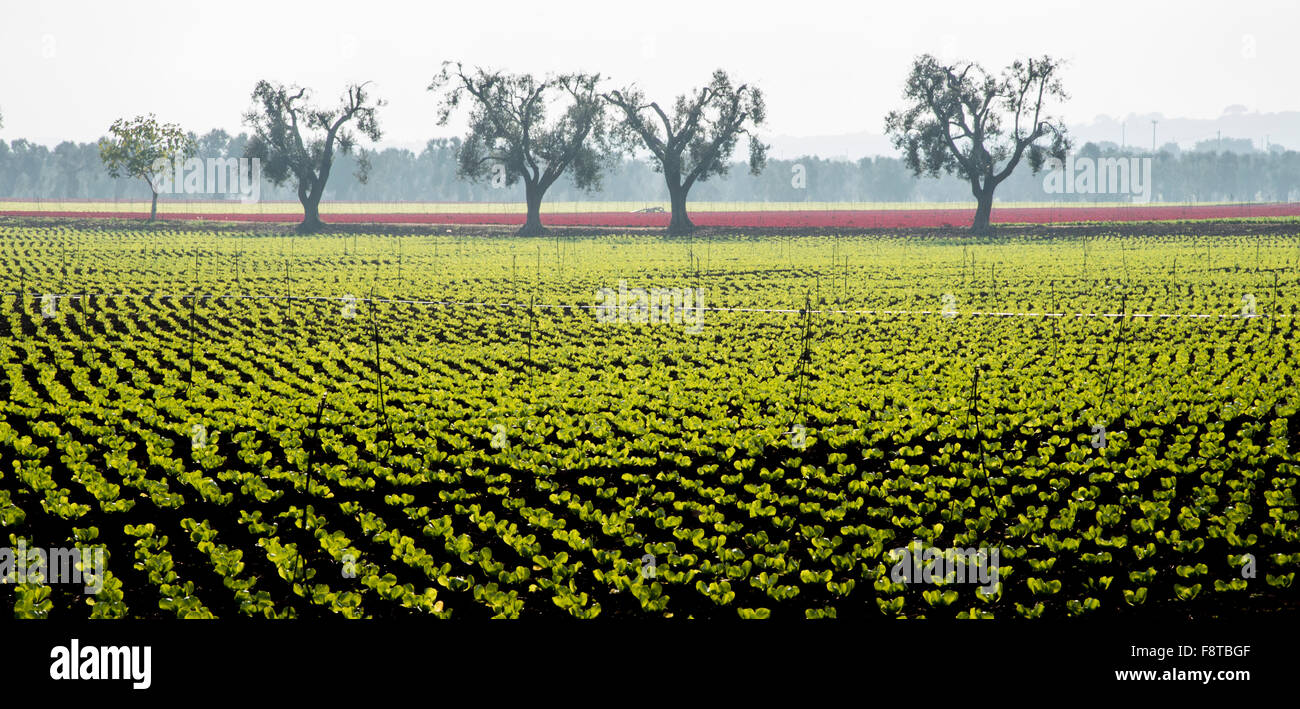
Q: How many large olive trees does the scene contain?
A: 4